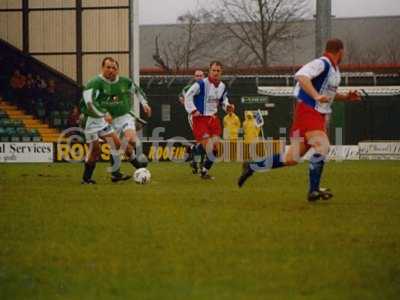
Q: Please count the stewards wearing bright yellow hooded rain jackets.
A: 2